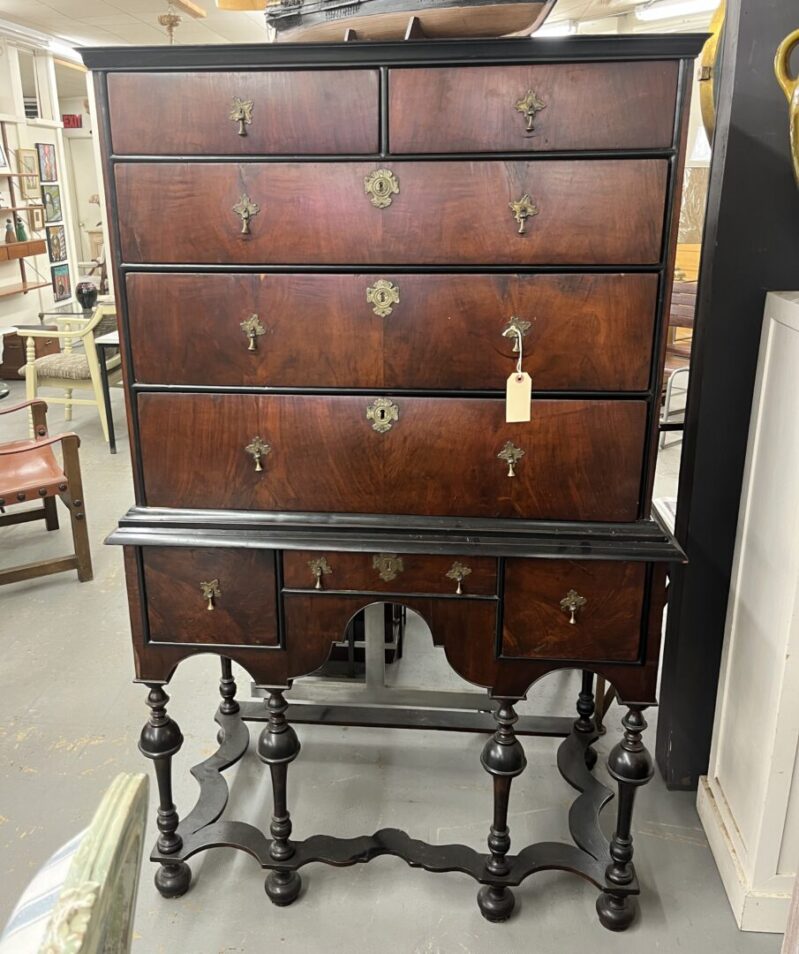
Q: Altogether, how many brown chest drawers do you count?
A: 8